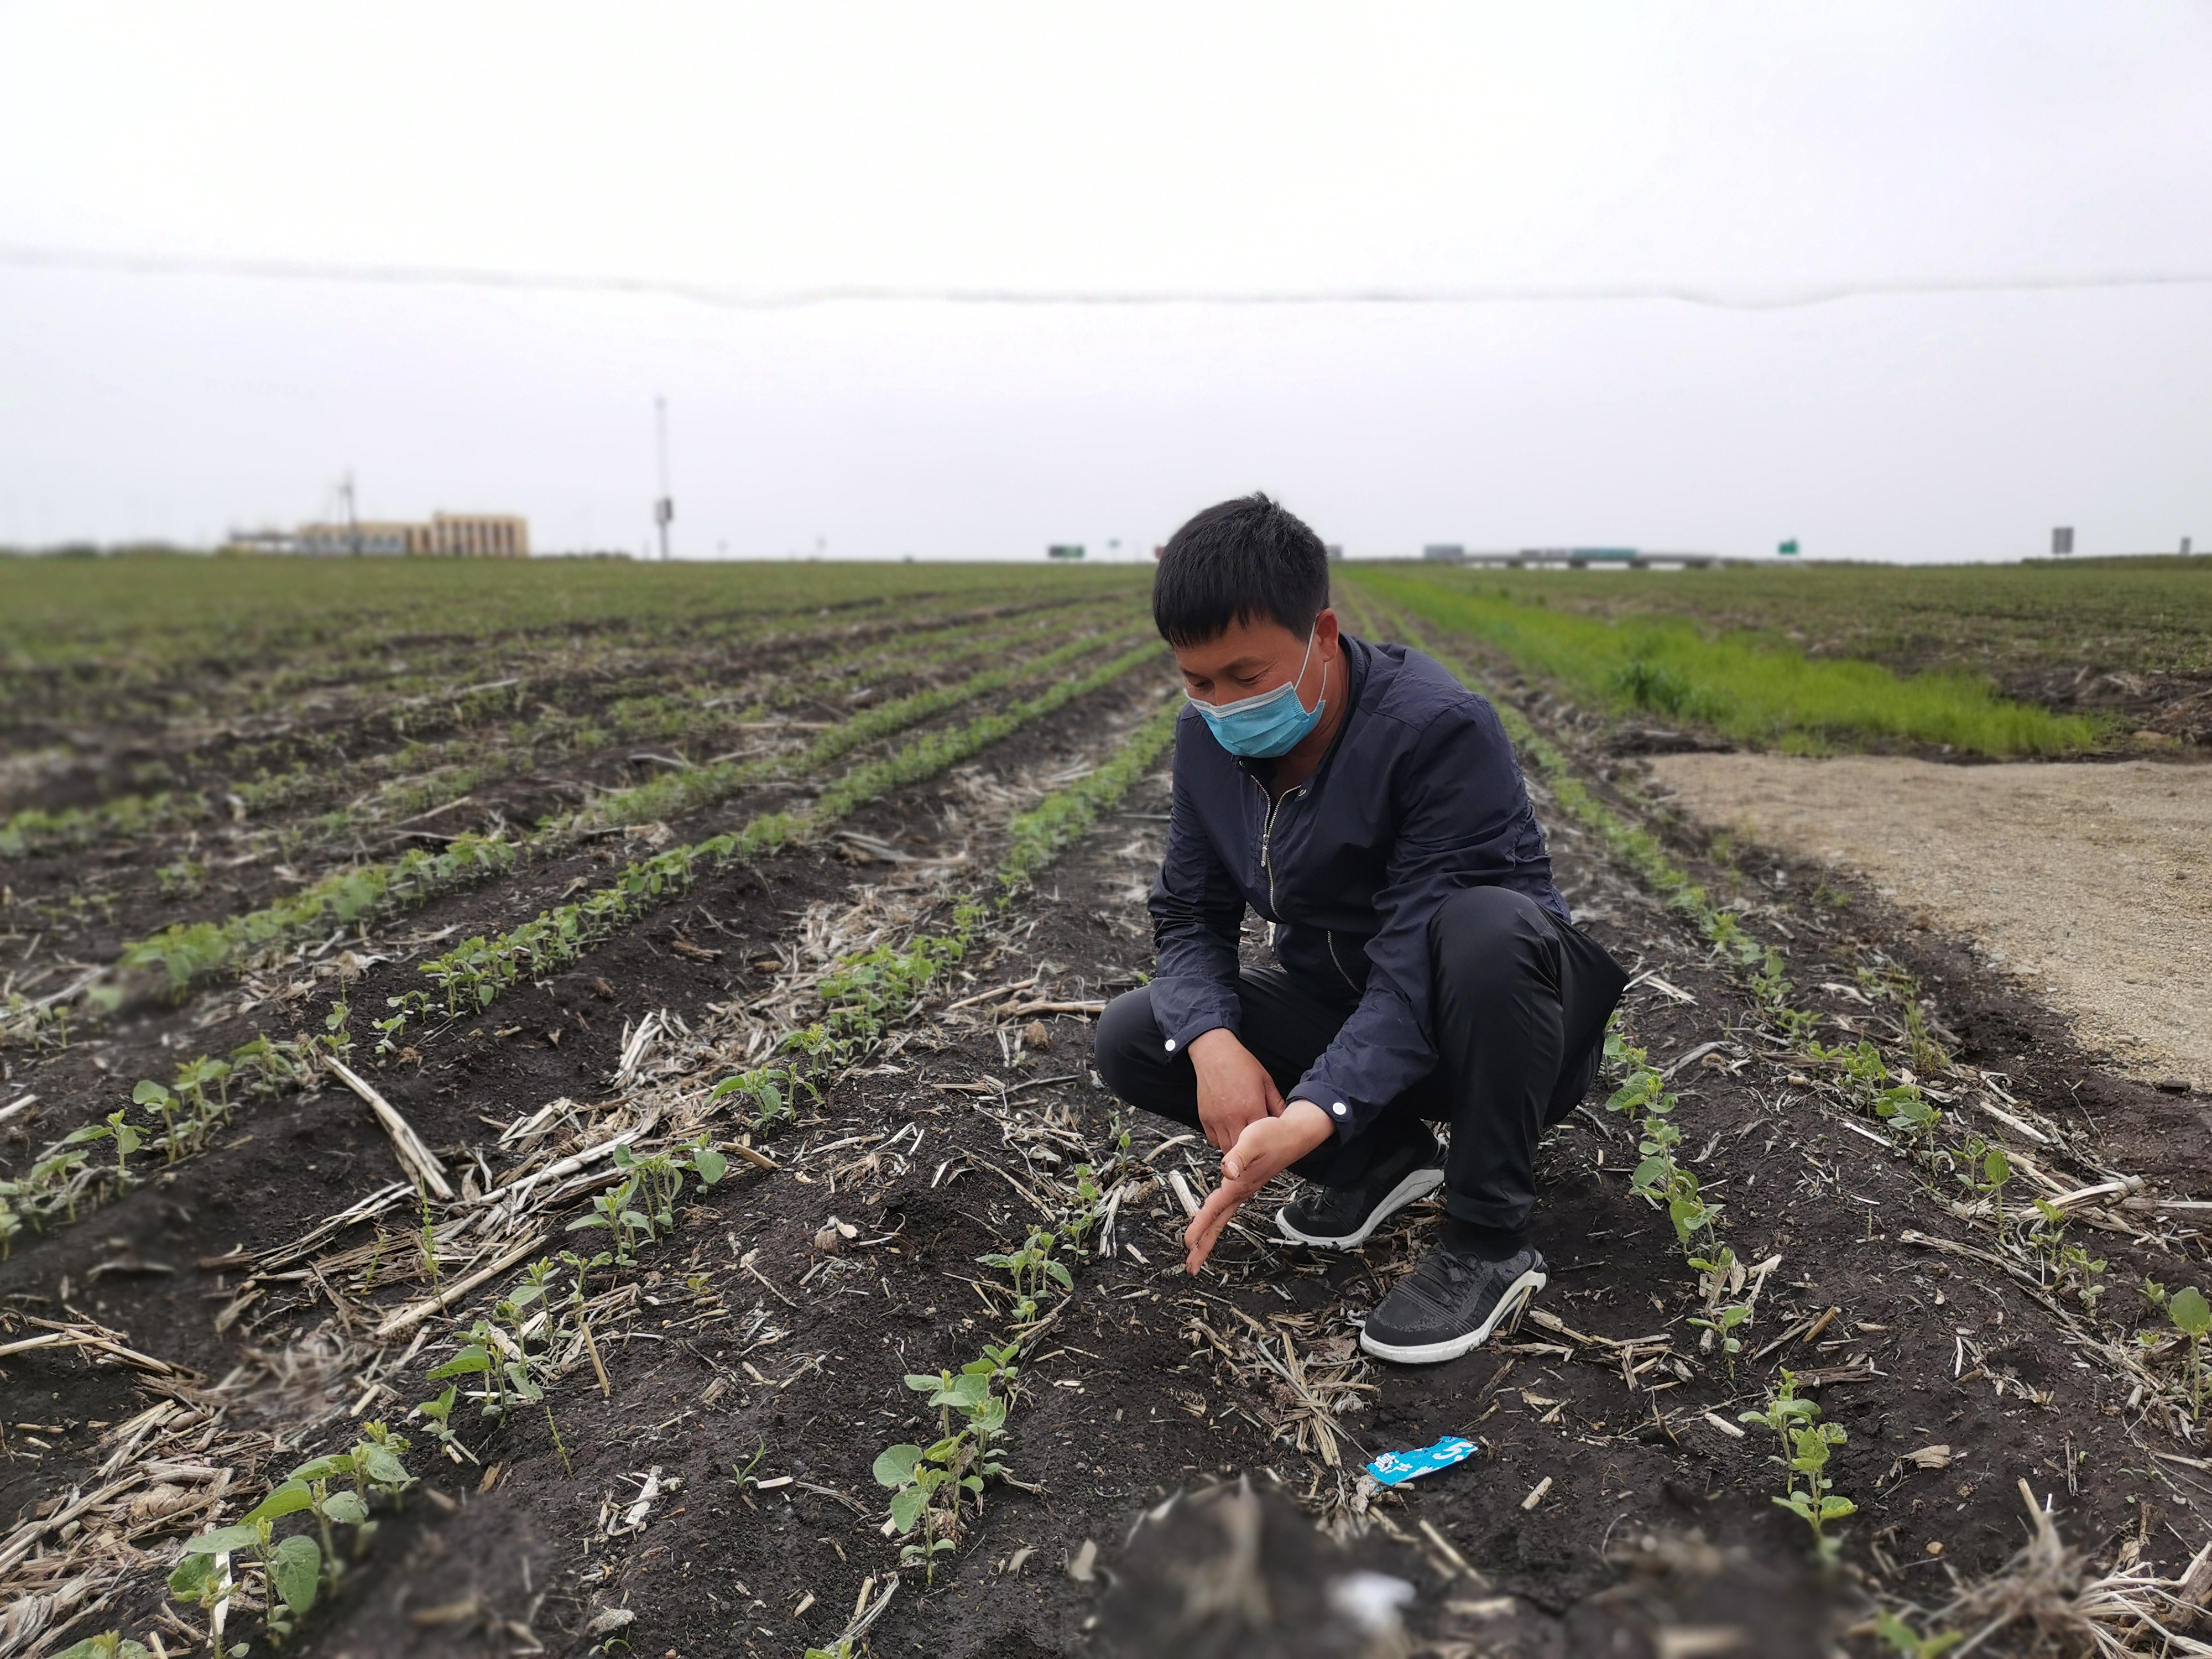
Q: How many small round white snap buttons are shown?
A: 2